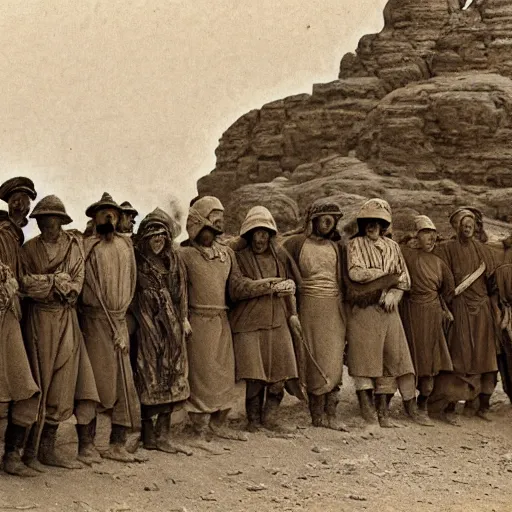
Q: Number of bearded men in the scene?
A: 1